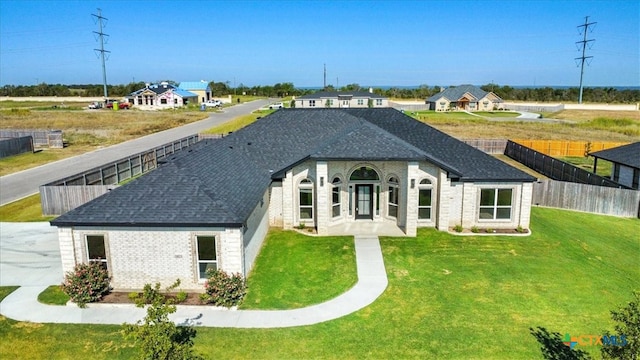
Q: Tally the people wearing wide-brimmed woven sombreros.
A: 0